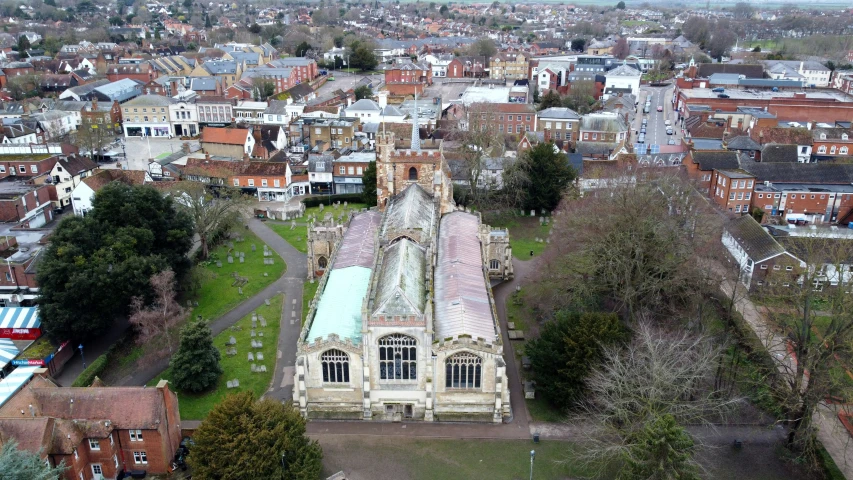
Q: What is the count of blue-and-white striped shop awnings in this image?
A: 3